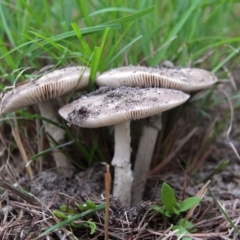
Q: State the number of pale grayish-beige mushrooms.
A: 3